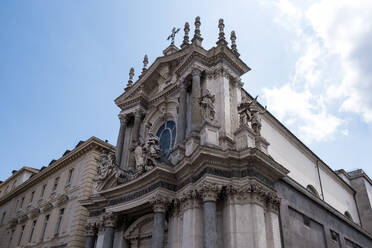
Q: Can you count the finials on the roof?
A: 6